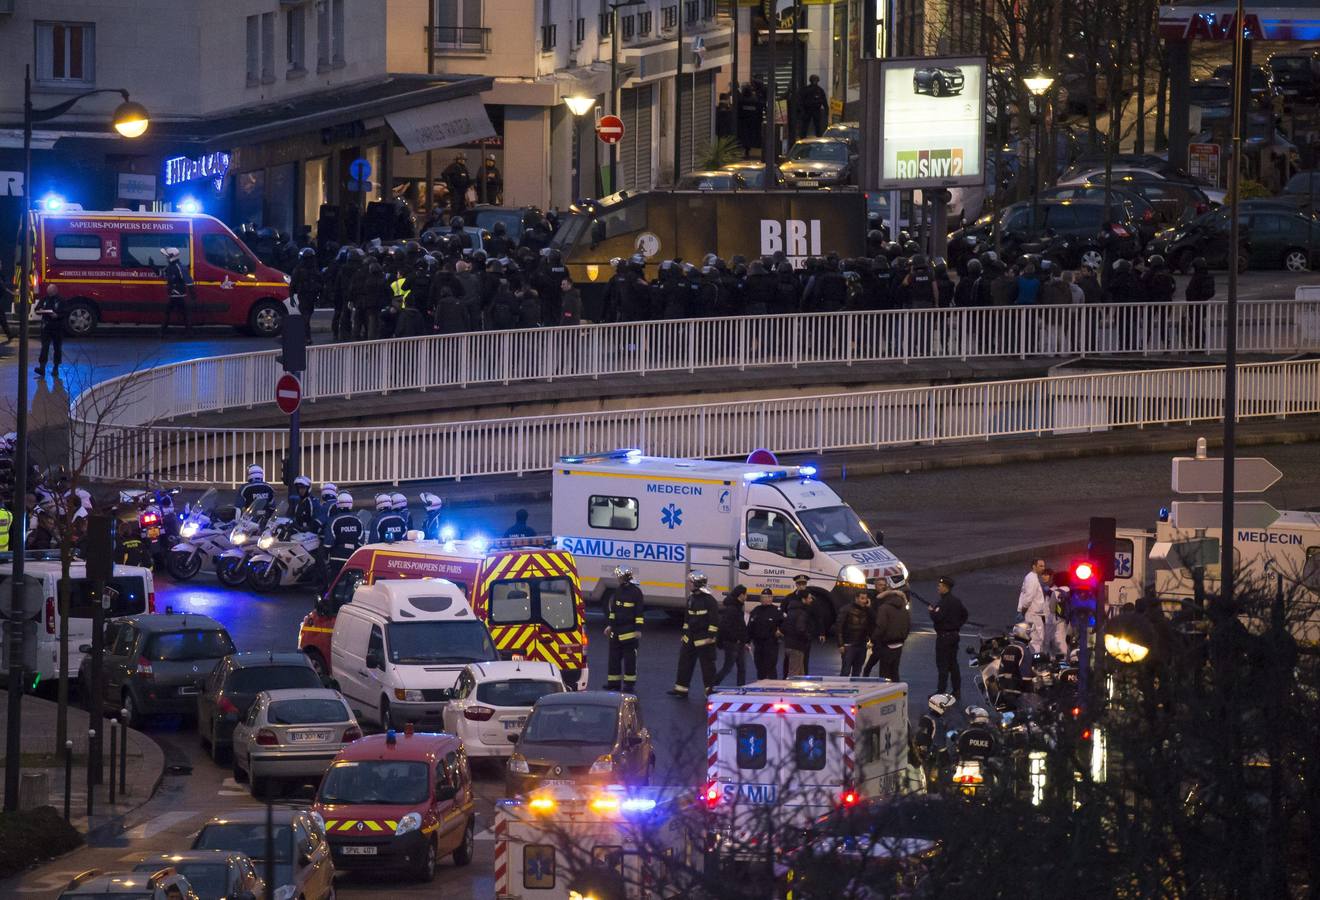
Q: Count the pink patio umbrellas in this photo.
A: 0